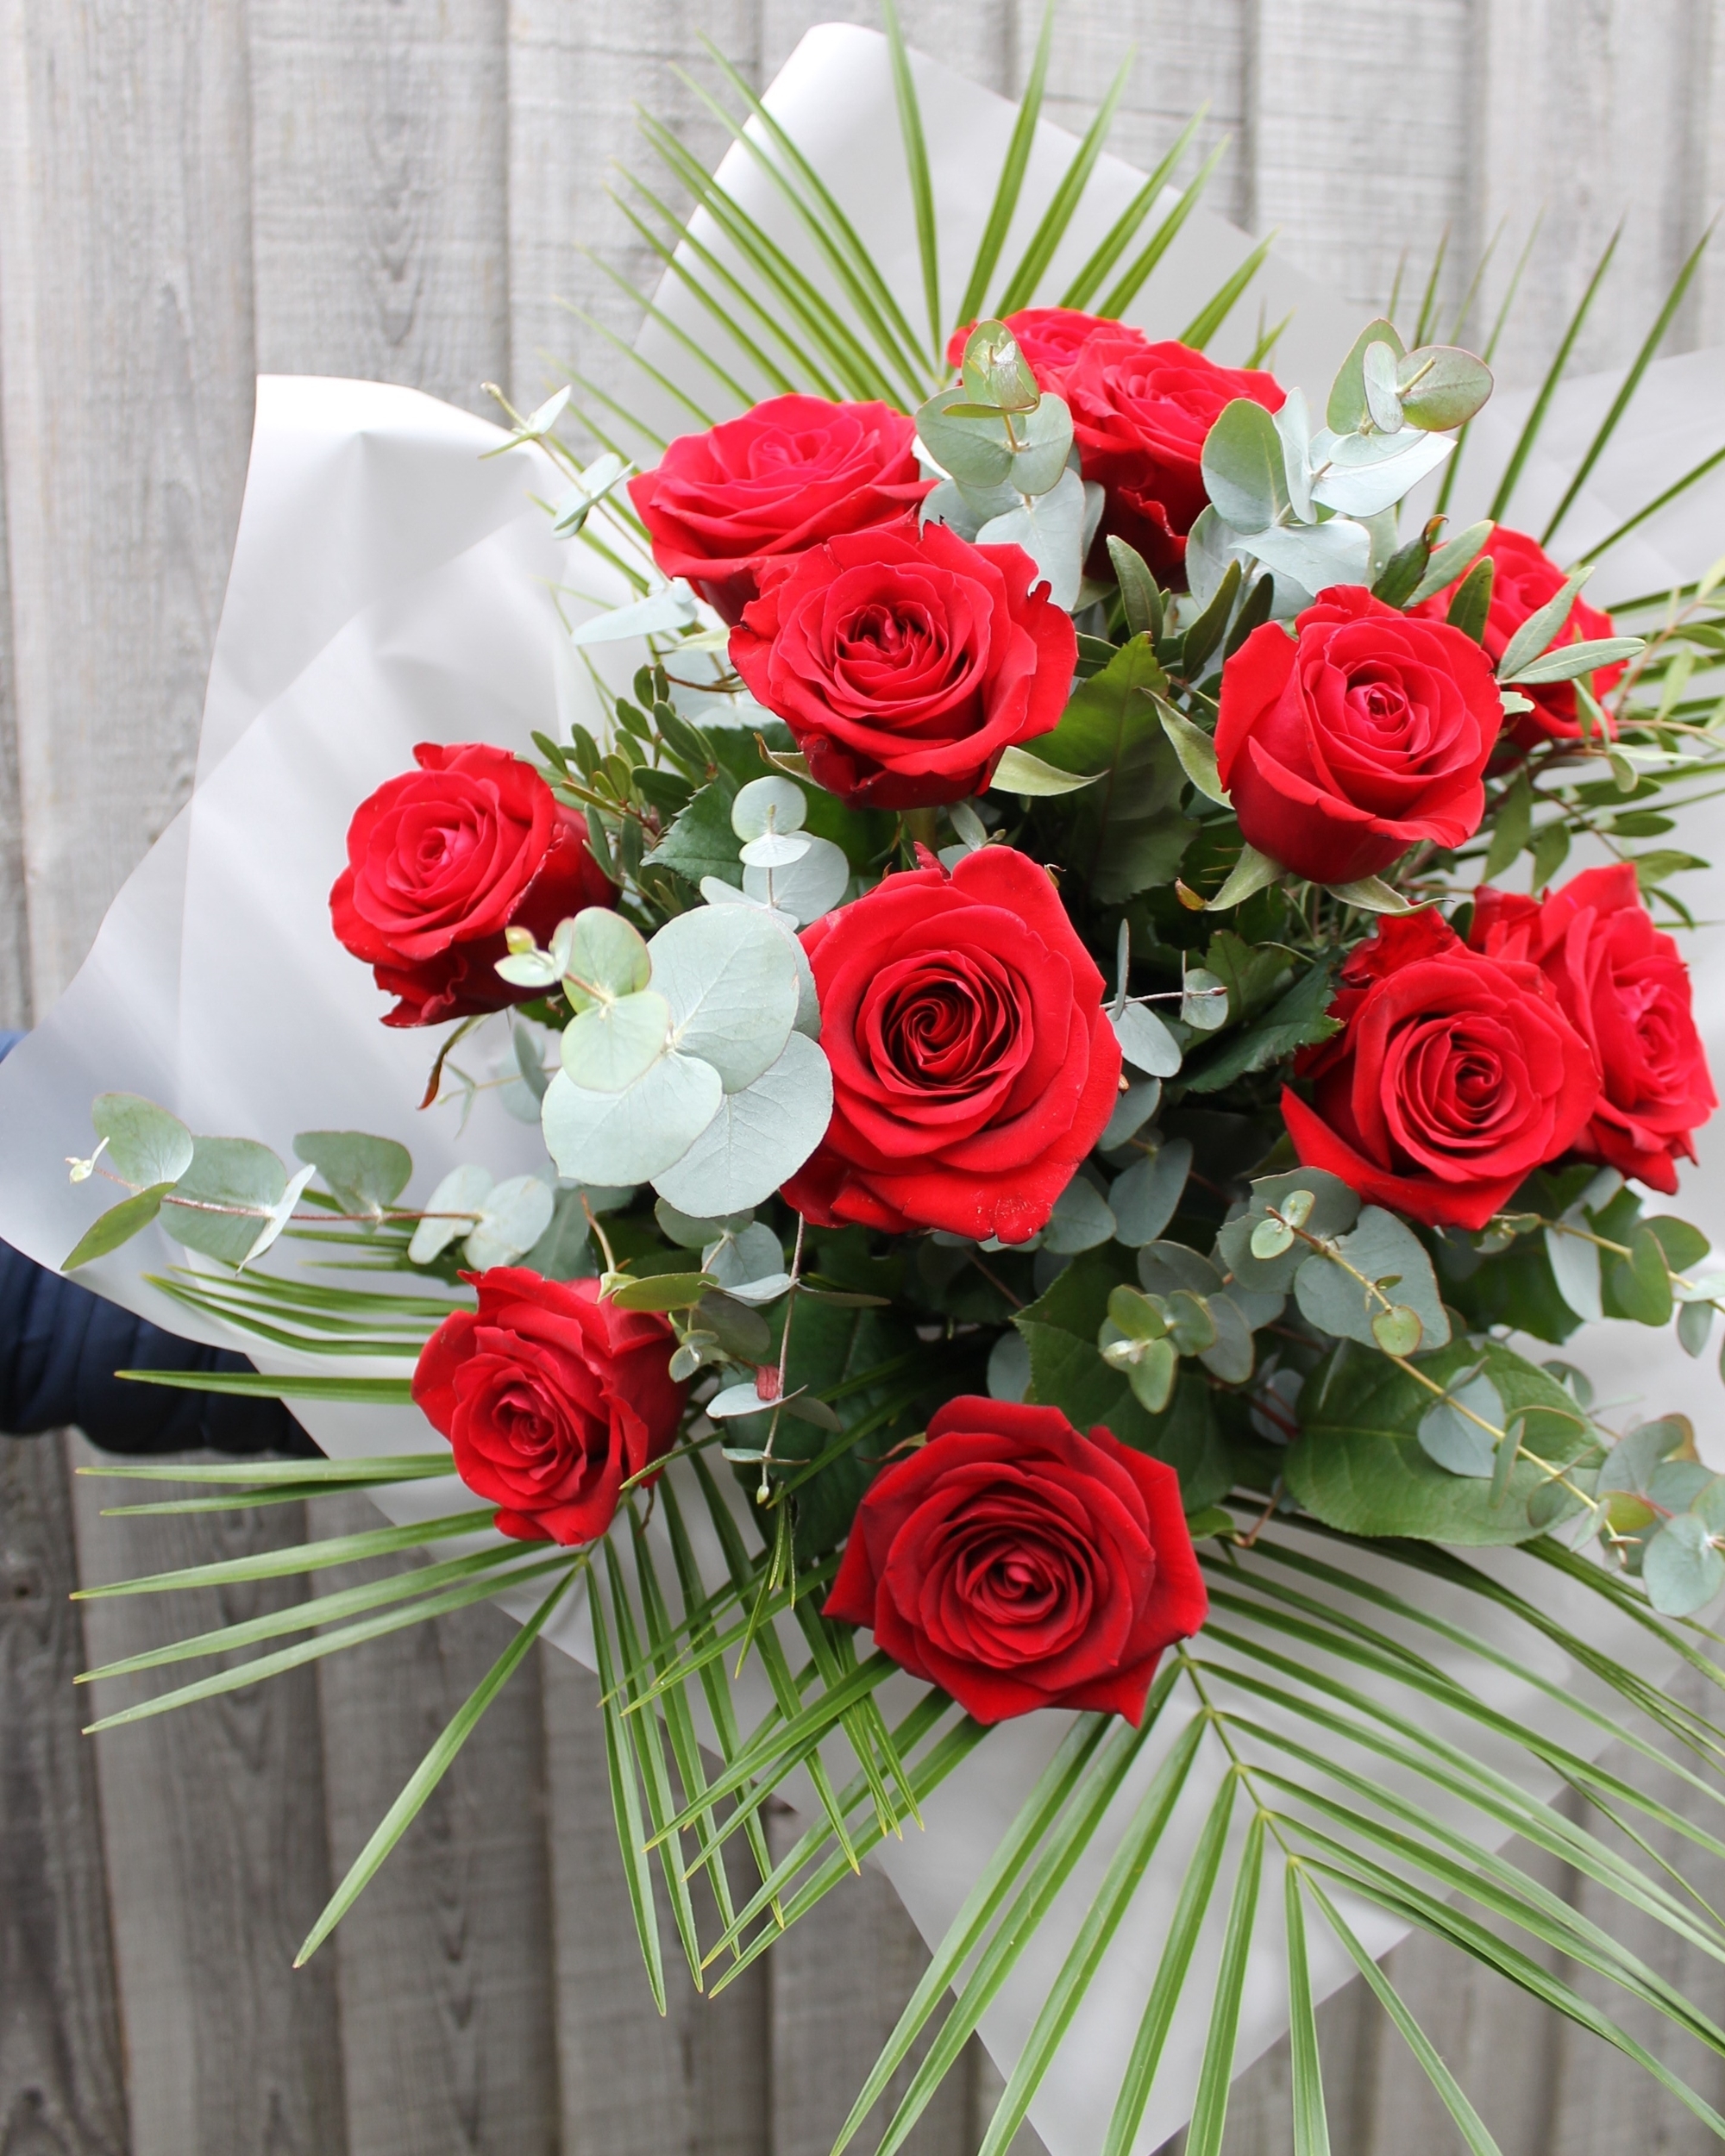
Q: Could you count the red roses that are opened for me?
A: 12